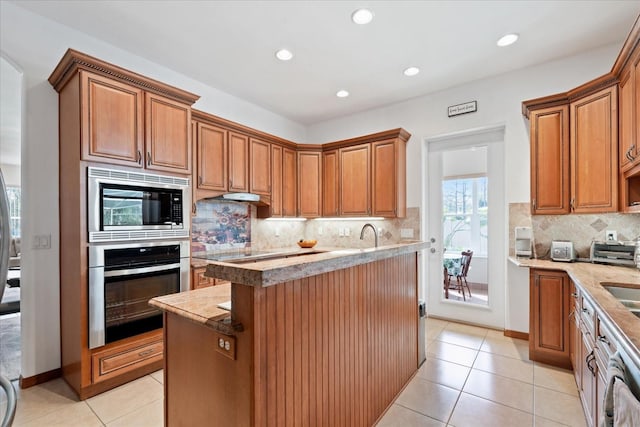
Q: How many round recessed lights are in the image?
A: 5